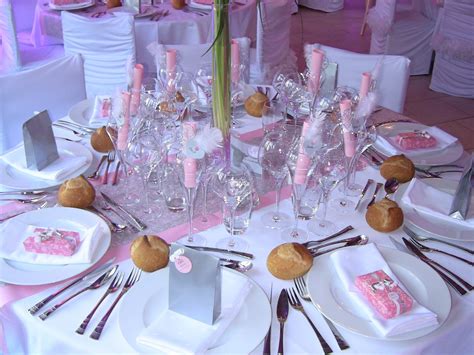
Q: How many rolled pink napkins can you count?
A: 9